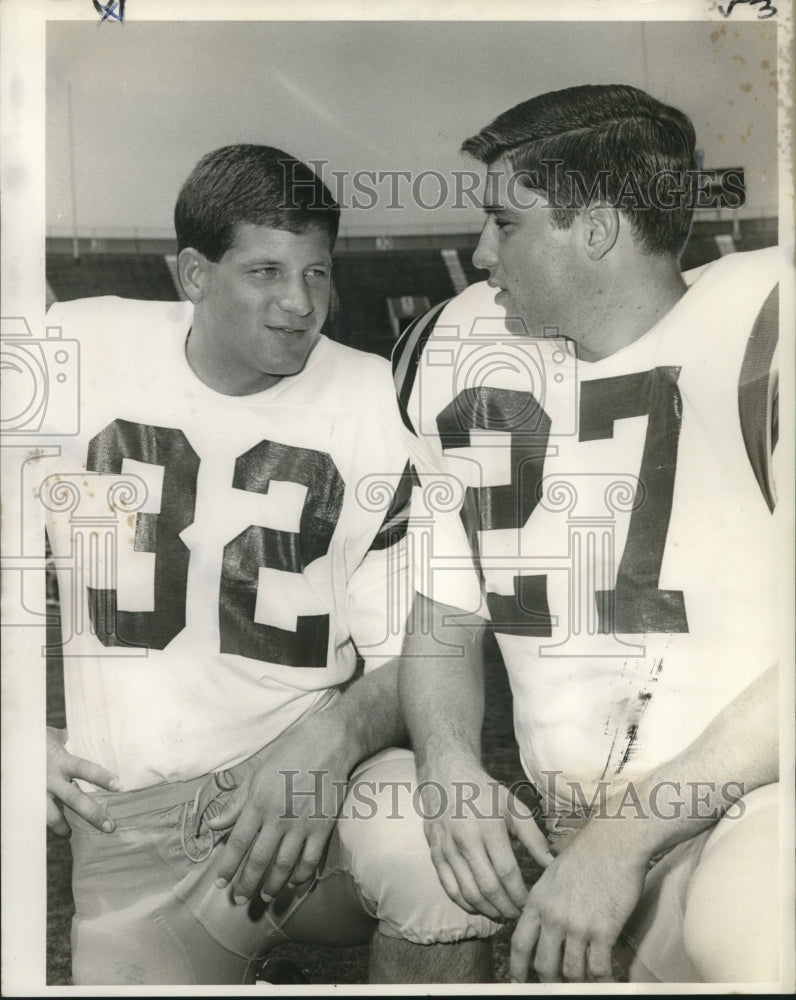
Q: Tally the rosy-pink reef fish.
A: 0